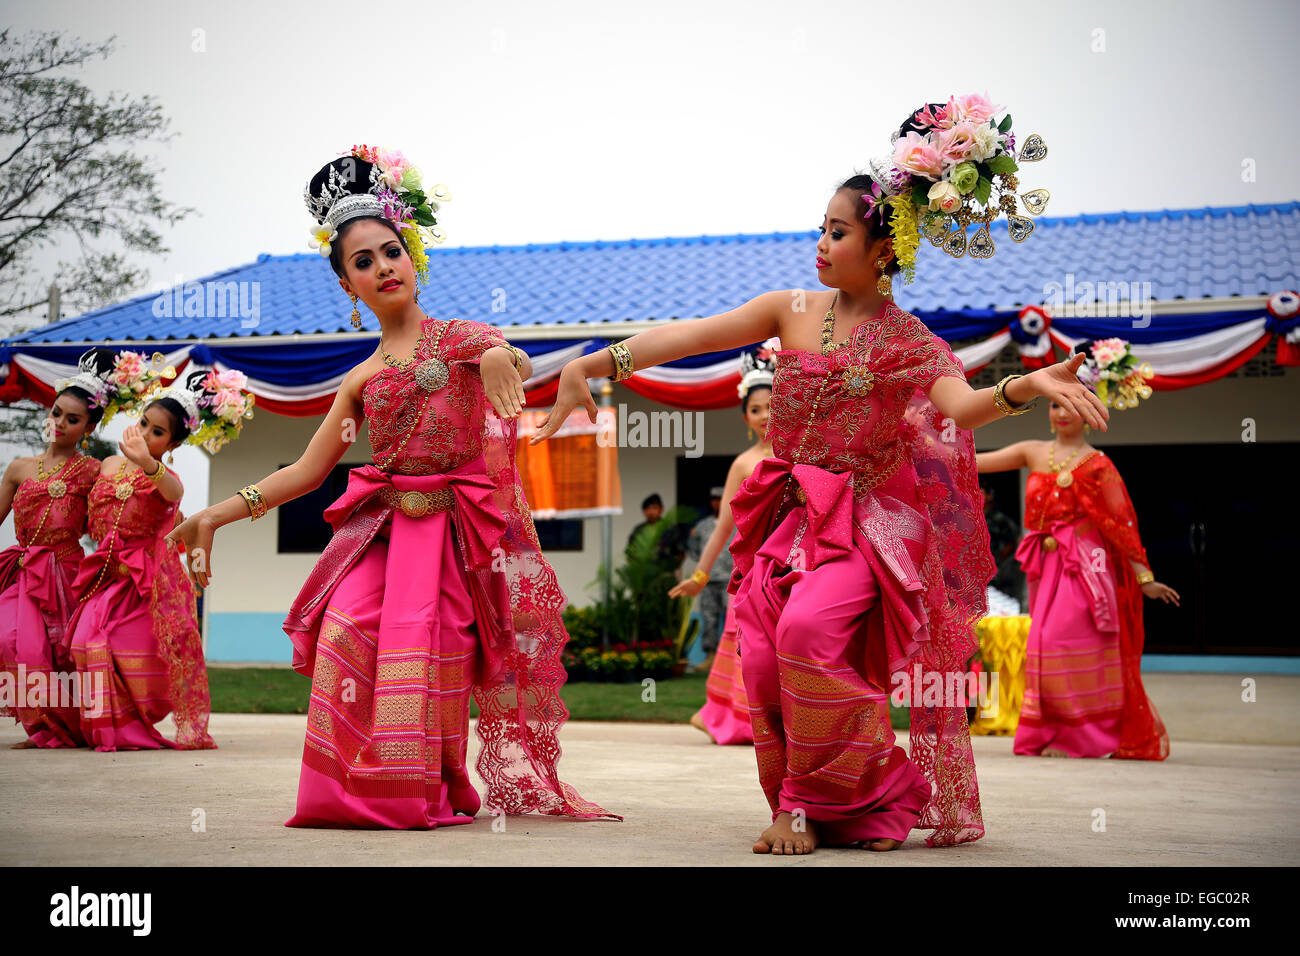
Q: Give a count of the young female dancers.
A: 6